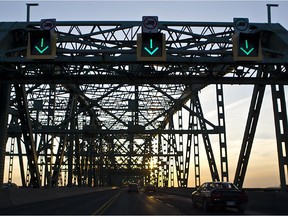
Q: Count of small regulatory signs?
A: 3